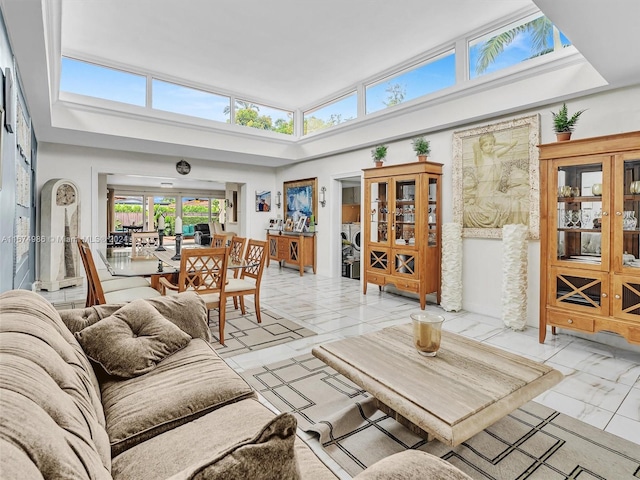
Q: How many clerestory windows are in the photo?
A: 6